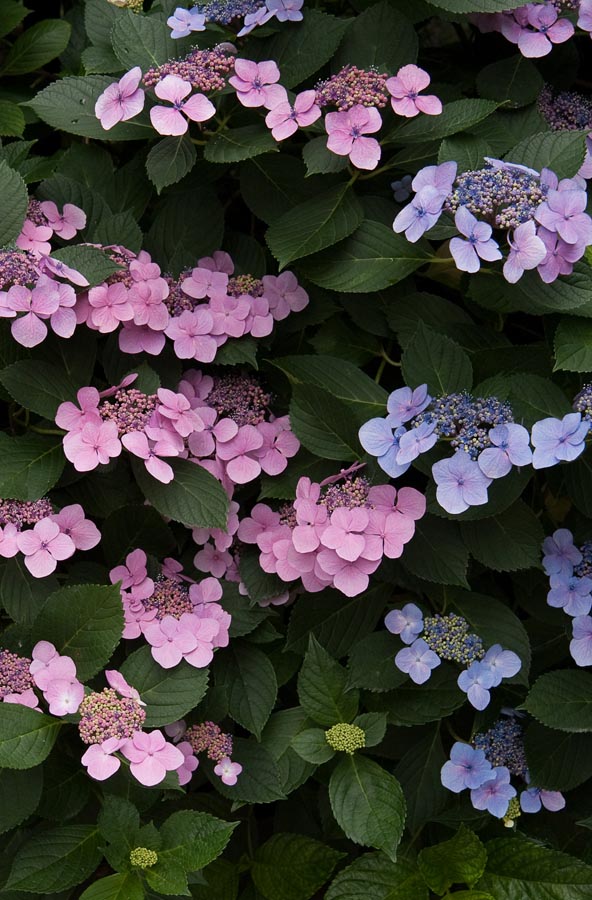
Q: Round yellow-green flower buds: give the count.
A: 2